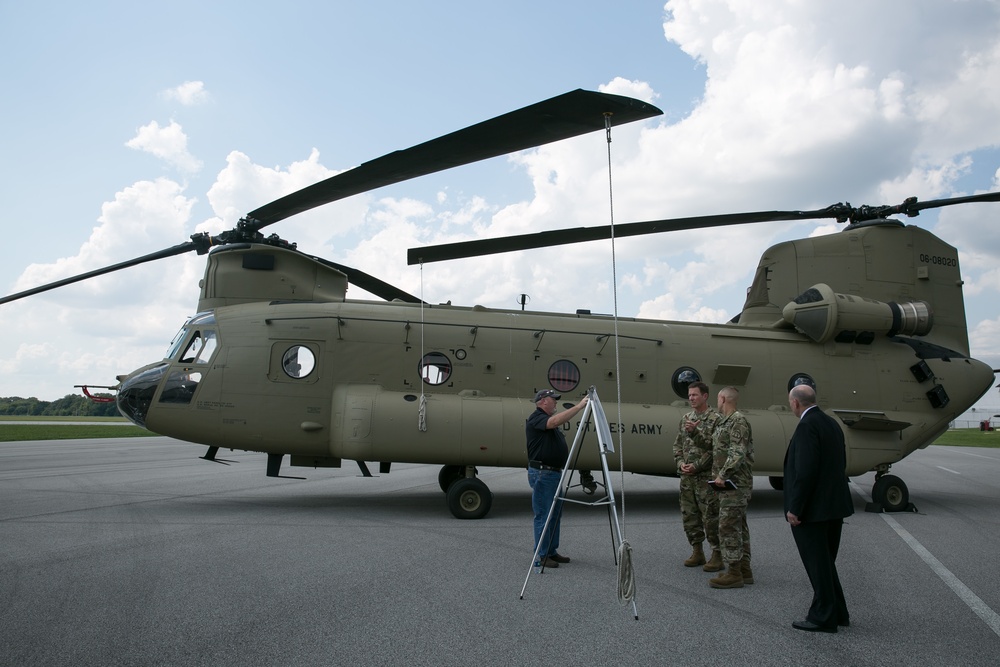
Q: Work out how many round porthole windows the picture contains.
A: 5